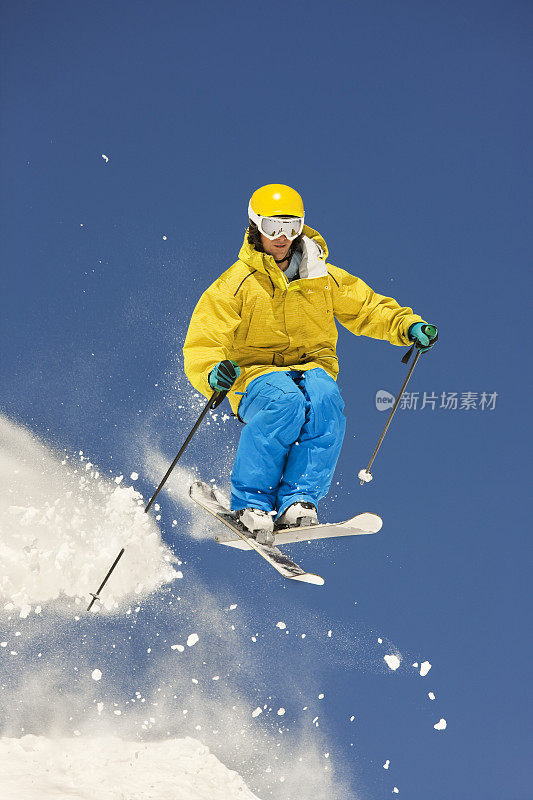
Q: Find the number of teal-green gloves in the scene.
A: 2